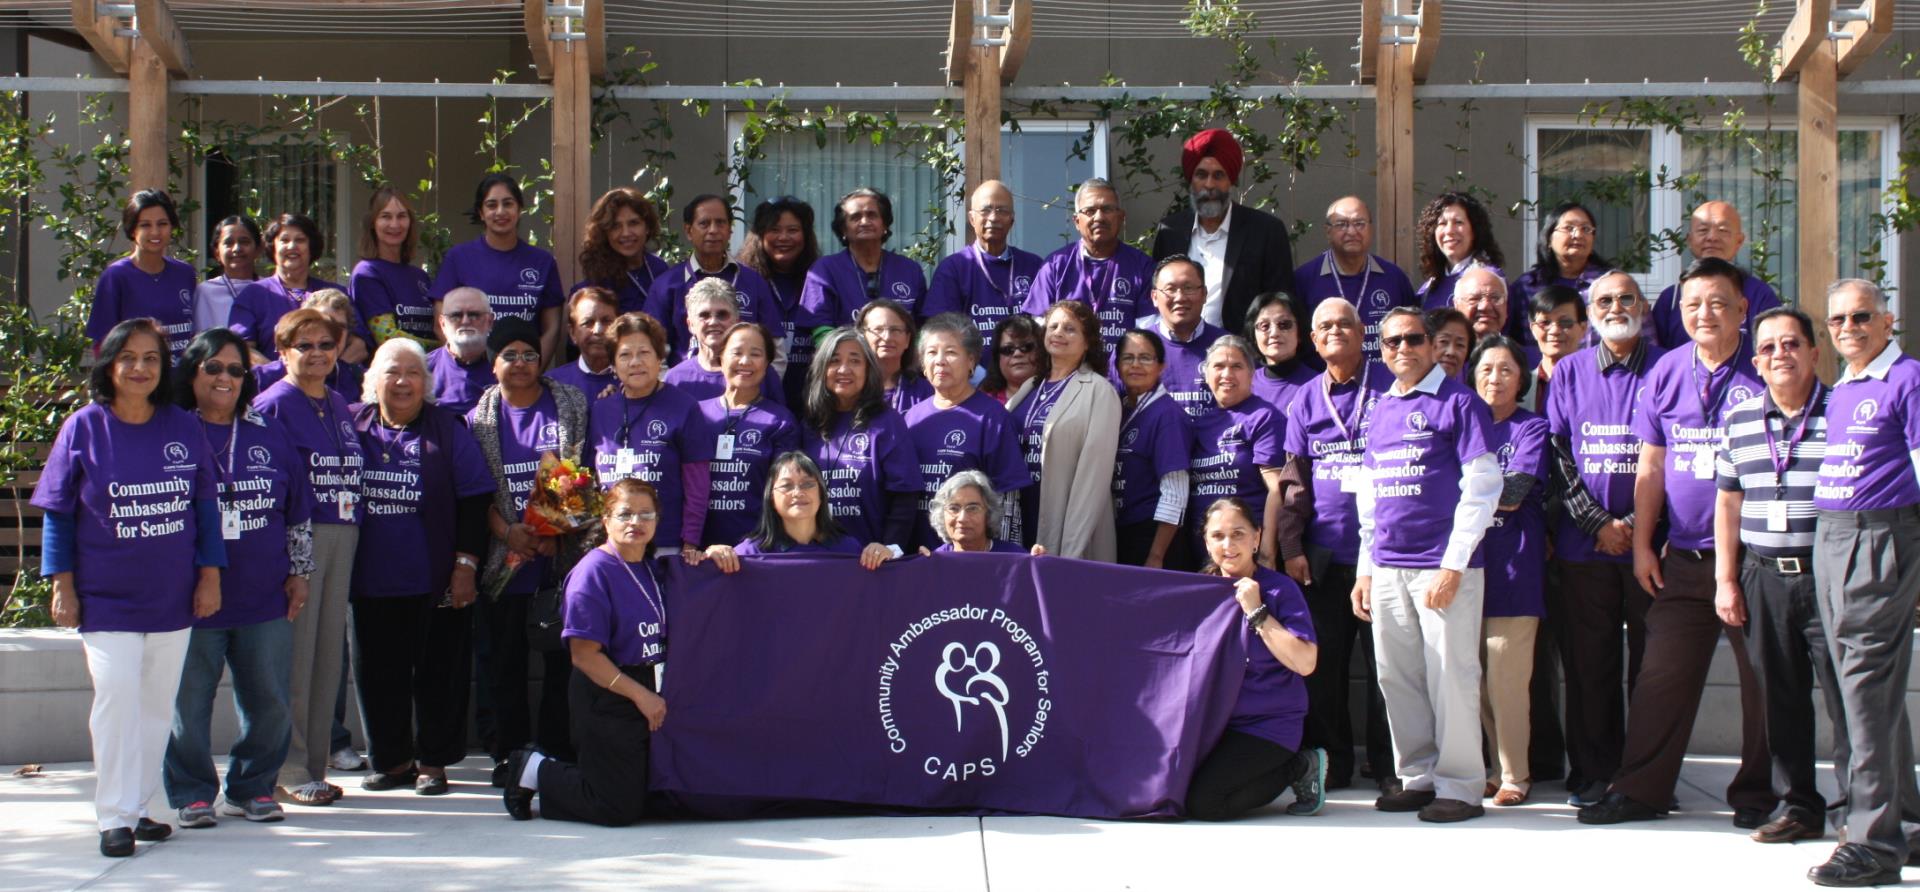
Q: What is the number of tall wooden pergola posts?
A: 5